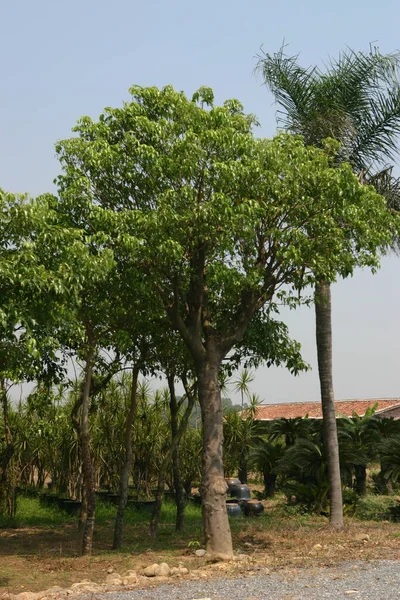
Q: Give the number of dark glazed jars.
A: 4